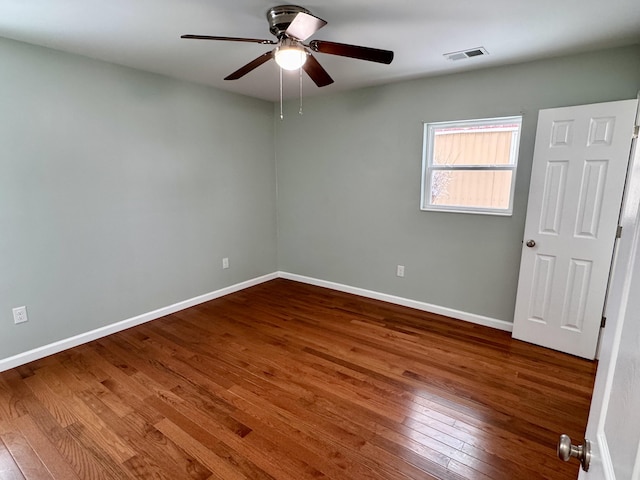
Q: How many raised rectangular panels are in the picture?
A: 6